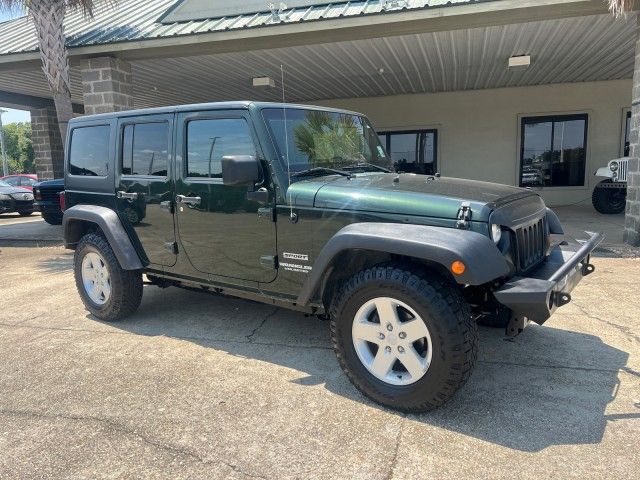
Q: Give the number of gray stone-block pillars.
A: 3